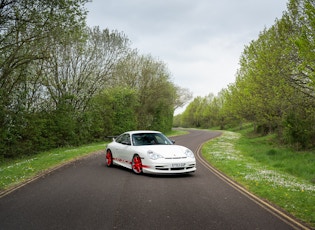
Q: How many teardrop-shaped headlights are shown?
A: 2